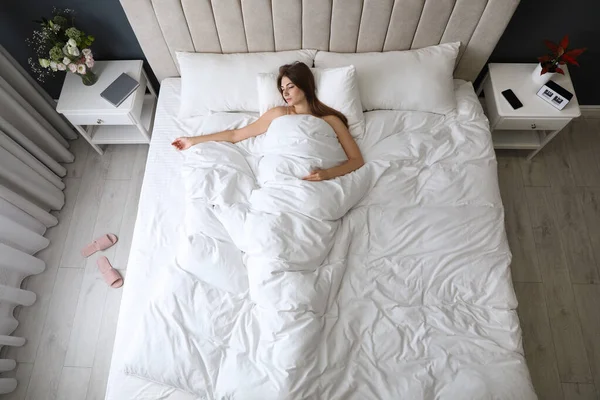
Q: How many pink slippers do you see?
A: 2